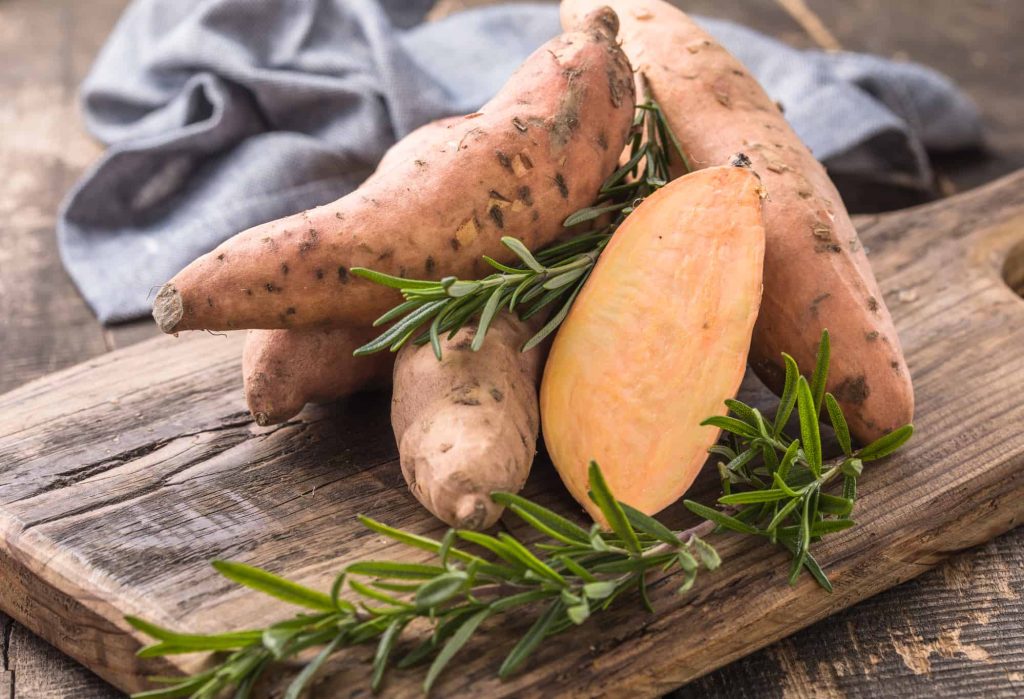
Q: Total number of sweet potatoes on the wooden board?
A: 5